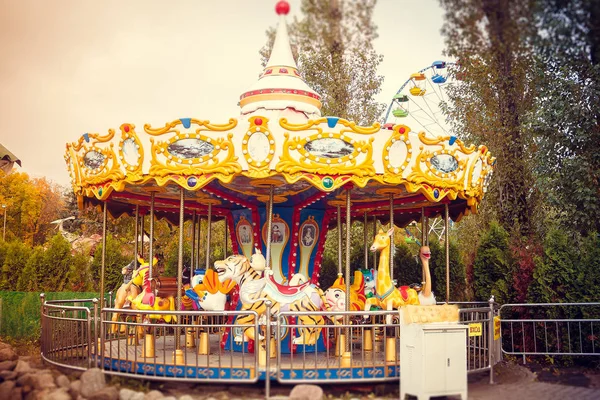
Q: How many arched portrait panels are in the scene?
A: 3